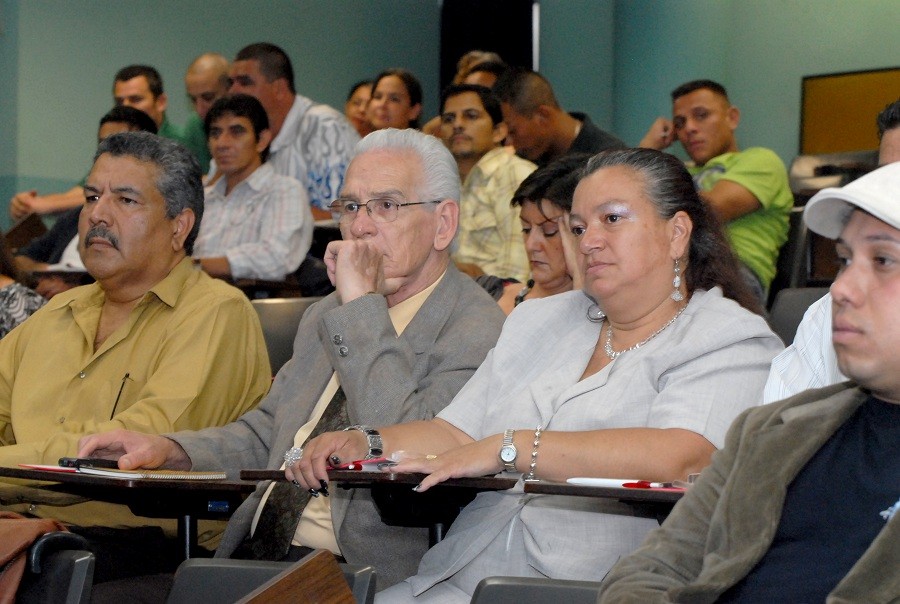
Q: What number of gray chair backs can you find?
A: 5